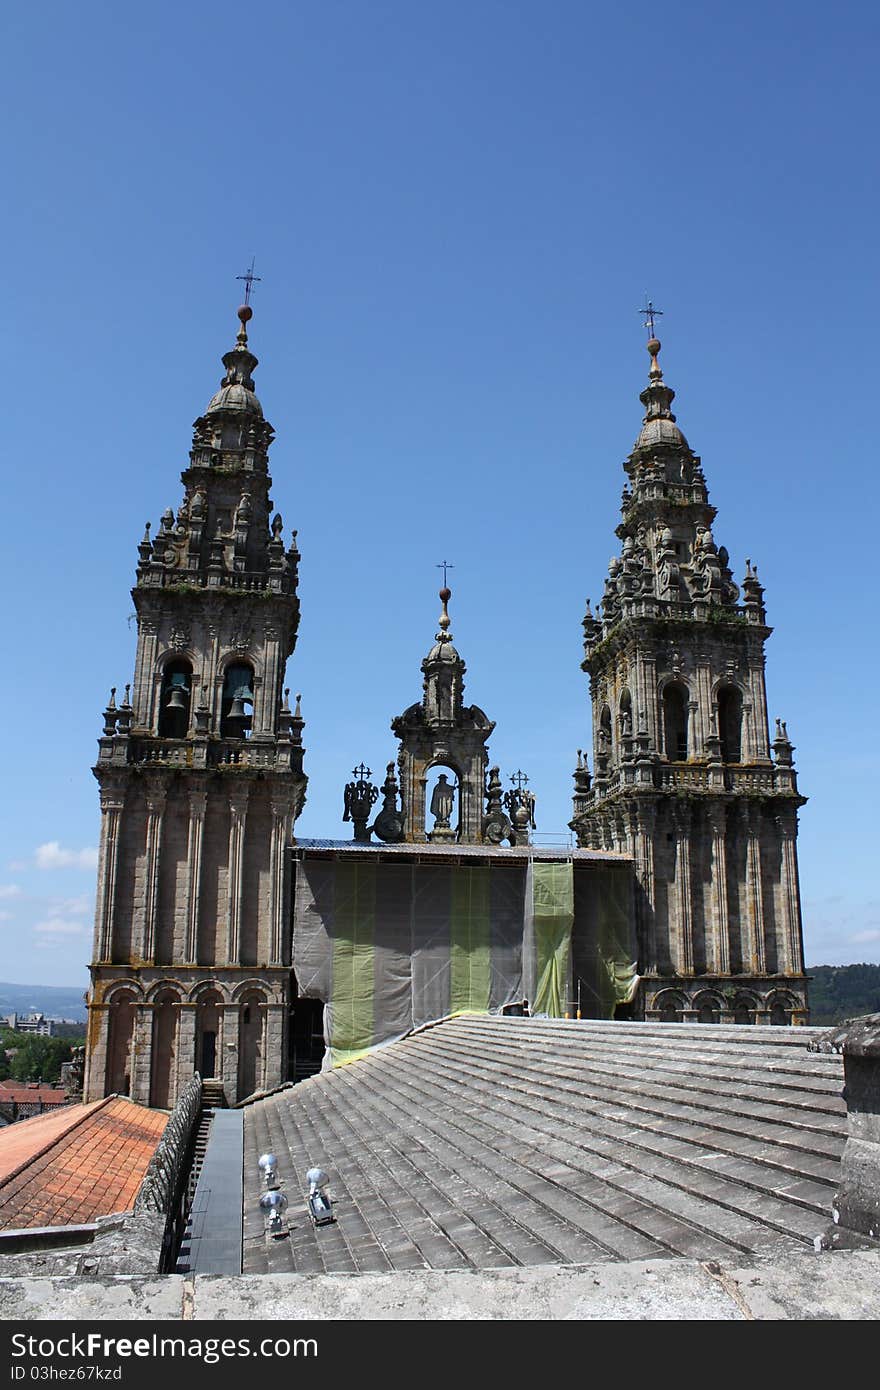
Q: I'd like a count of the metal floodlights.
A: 3